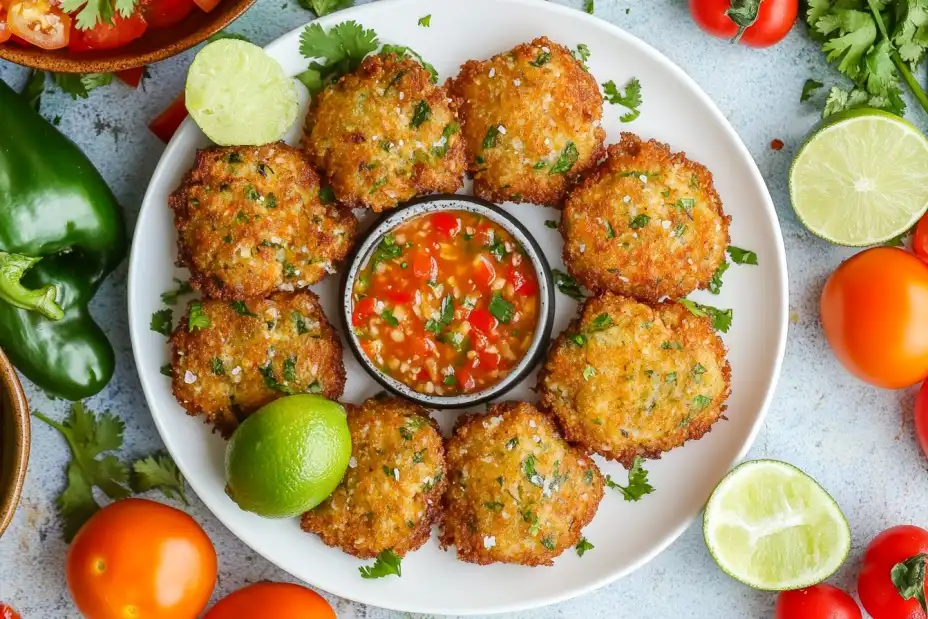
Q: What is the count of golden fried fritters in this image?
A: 8